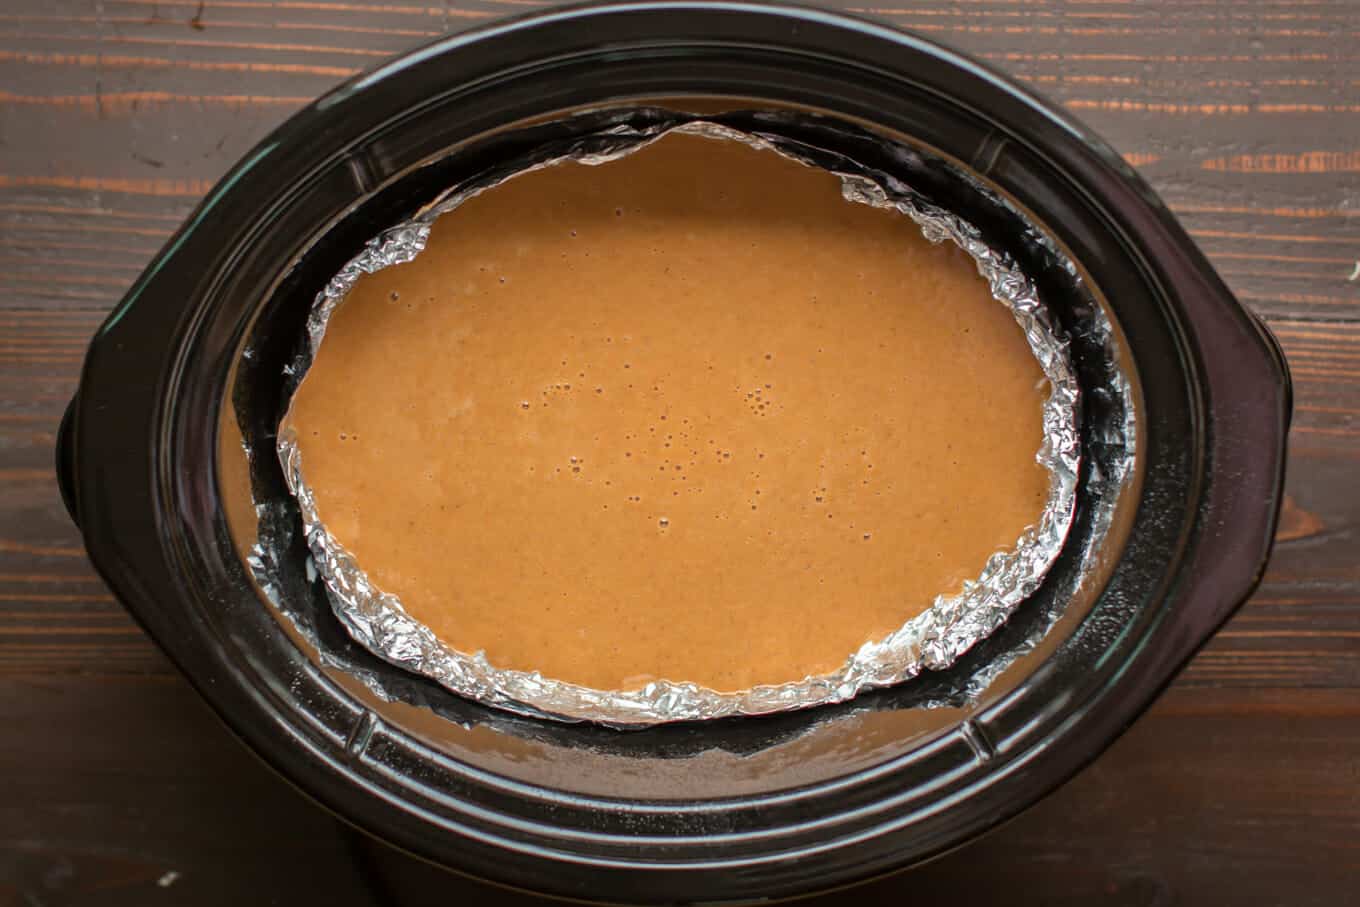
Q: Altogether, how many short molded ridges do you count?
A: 4